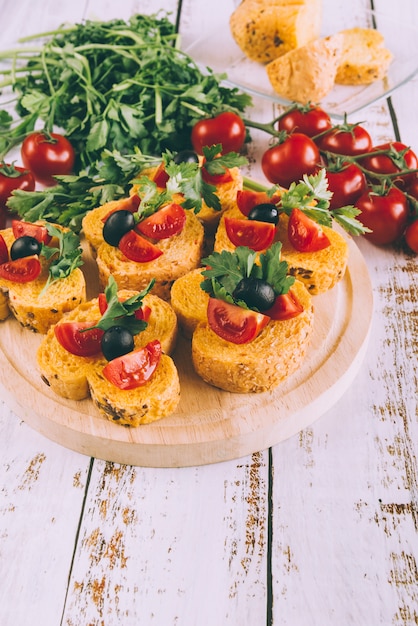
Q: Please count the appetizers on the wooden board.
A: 6